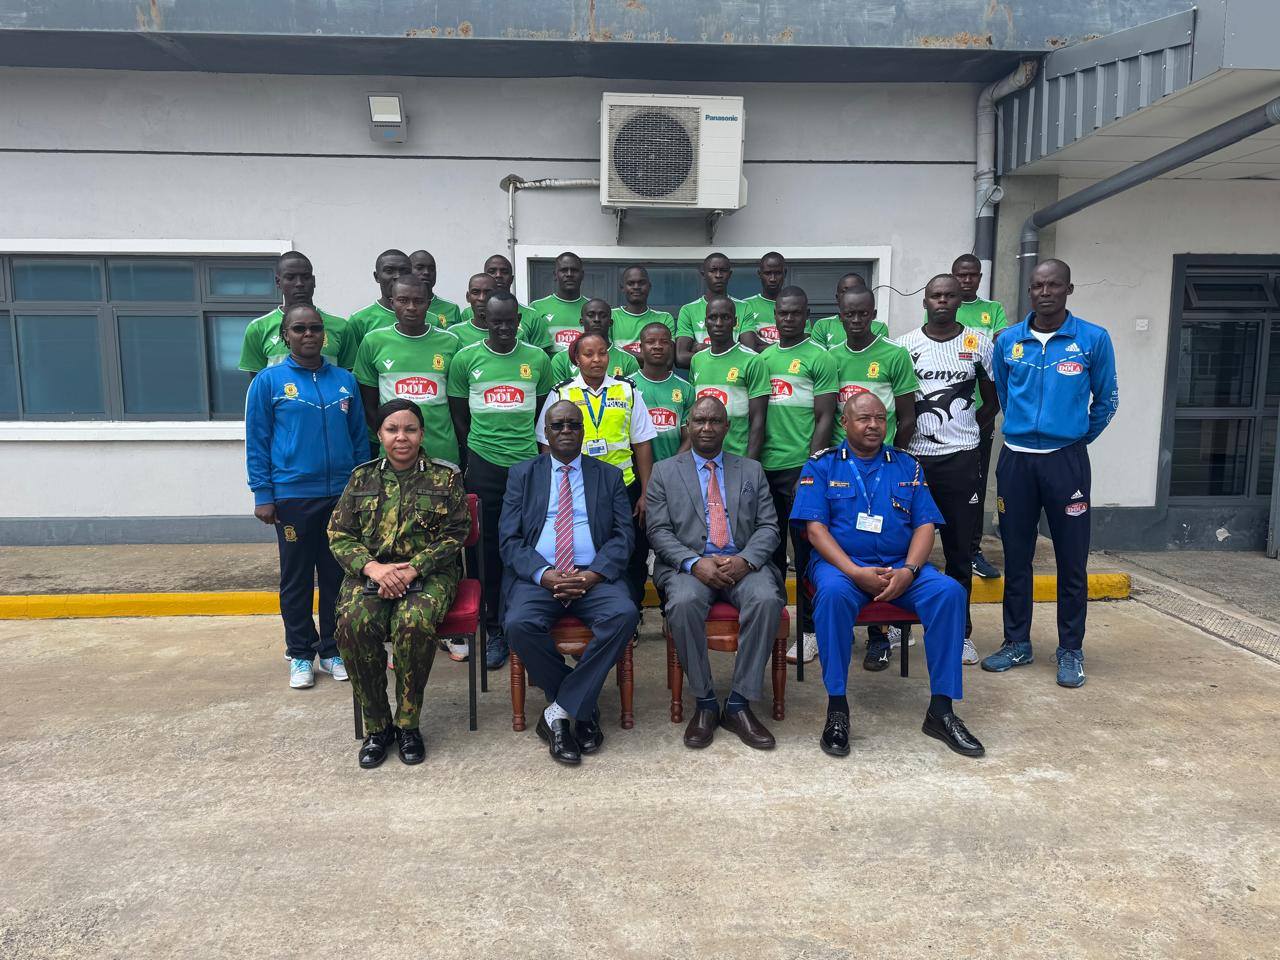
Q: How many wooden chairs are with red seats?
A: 2